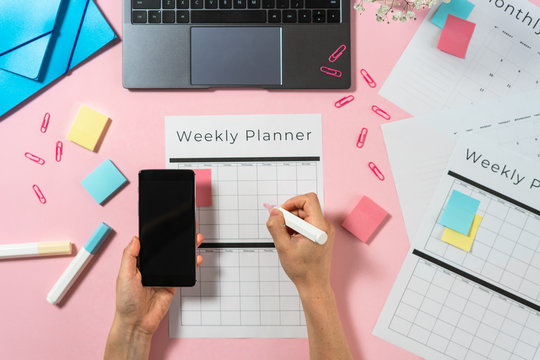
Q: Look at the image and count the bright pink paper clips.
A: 11